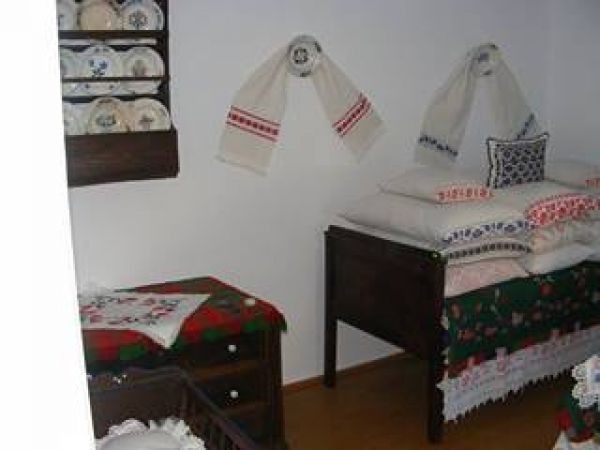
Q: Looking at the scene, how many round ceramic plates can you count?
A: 11